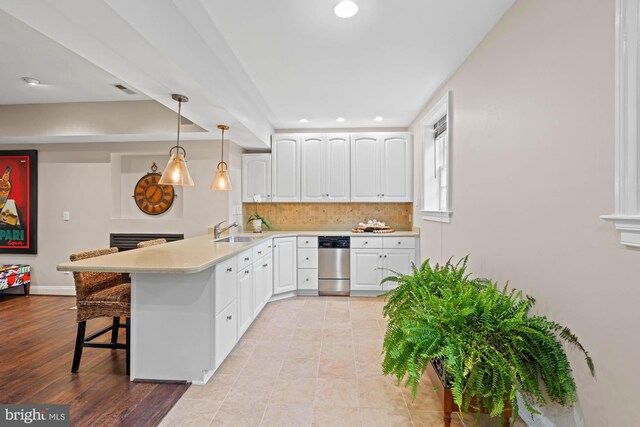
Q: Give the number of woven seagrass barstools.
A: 2